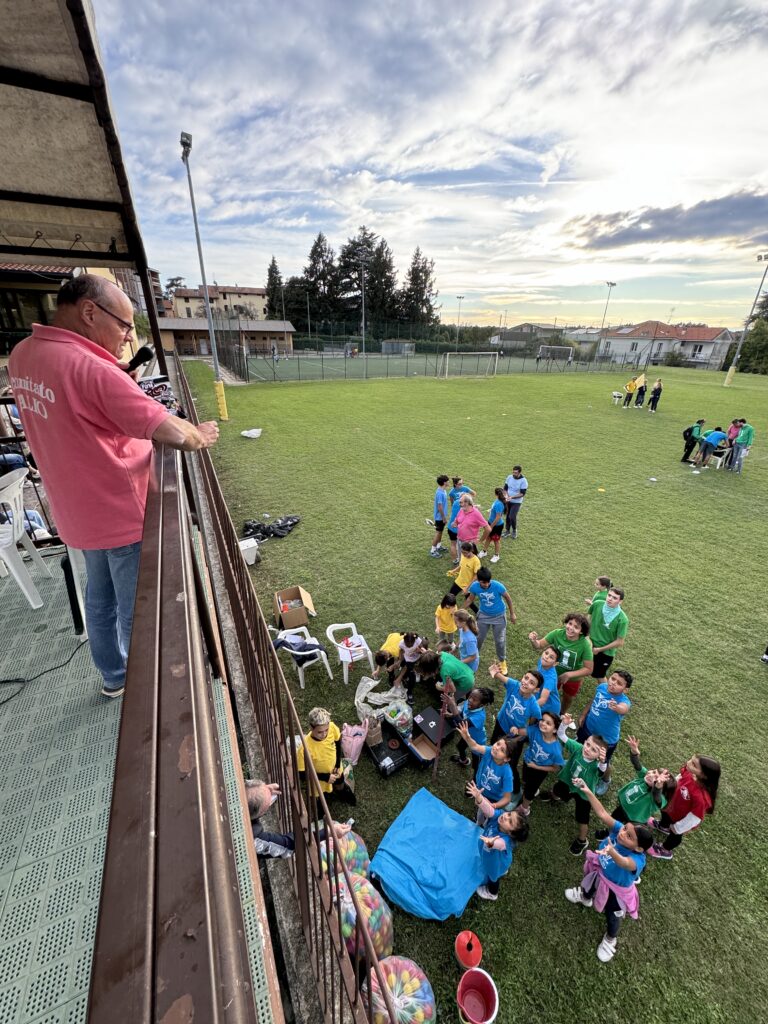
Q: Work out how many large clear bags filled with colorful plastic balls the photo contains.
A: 3